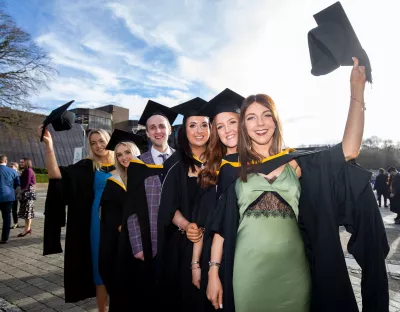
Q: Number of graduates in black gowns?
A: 6